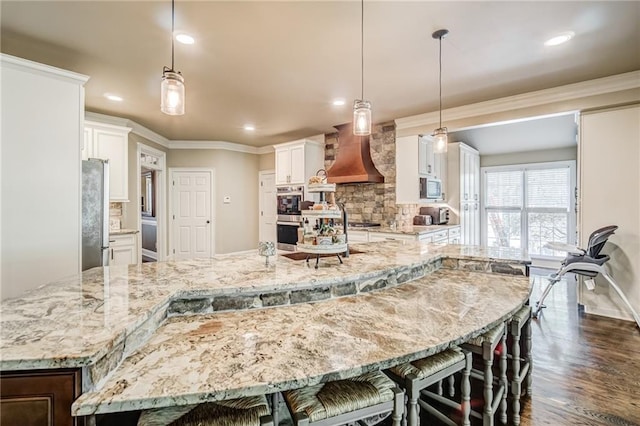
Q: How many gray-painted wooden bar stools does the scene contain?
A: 5